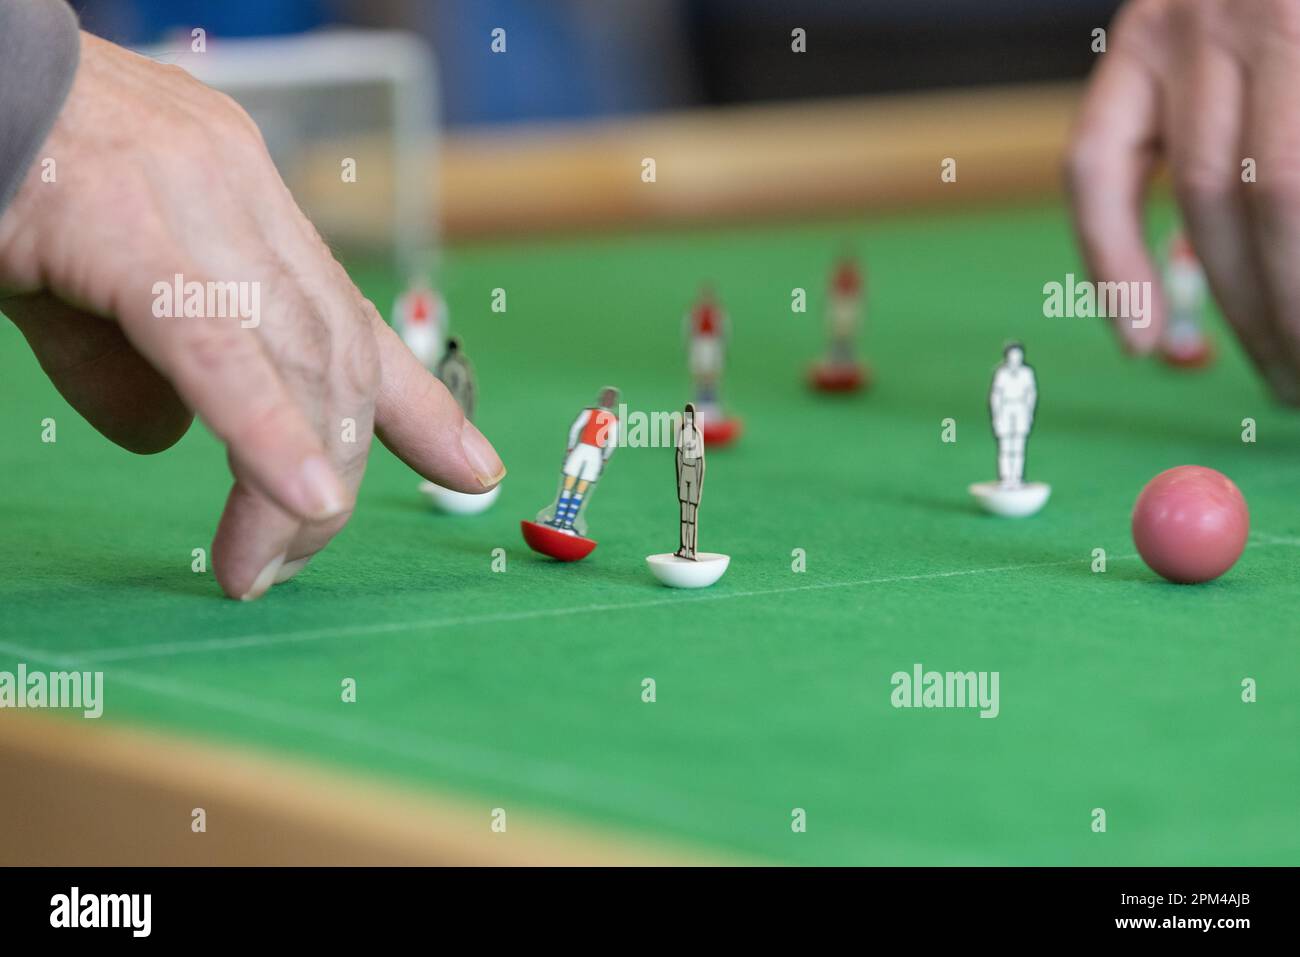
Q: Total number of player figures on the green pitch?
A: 8